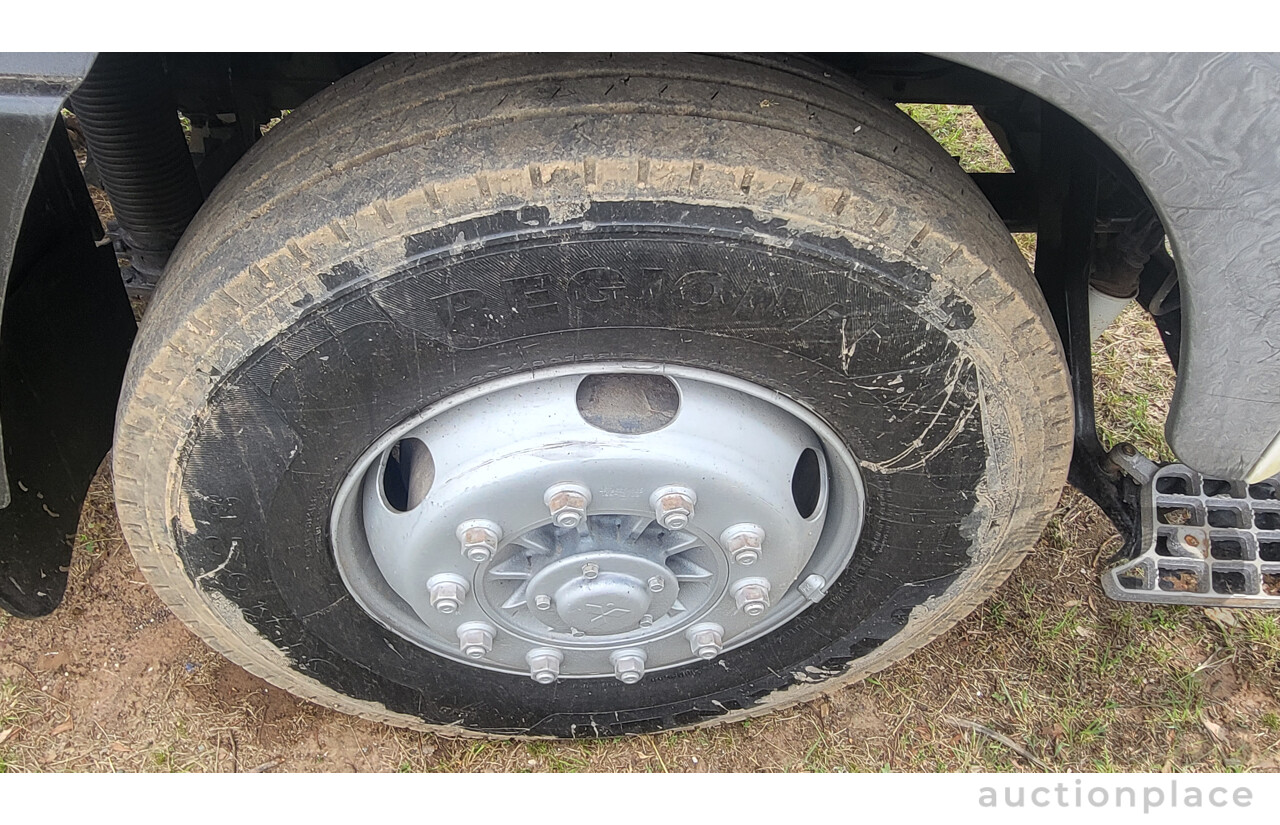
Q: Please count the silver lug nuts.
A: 10